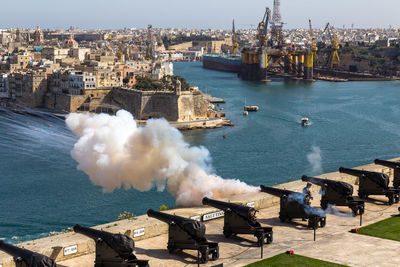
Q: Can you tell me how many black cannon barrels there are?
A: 8